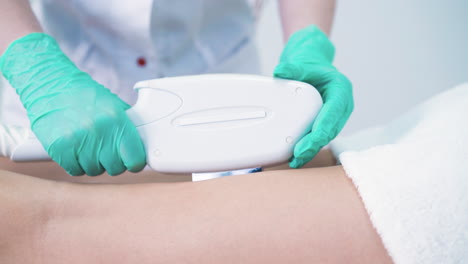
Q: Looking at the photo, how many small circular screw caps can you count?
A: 3